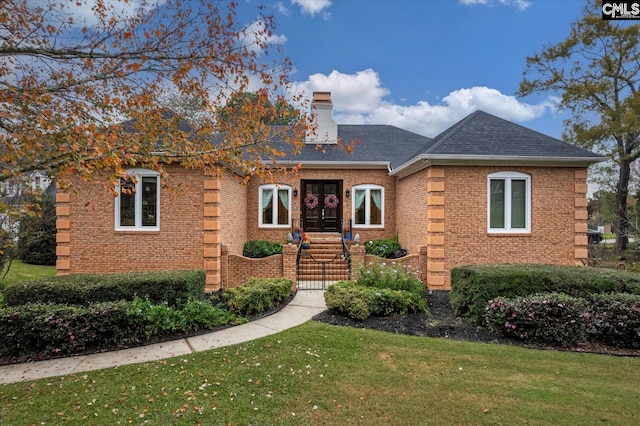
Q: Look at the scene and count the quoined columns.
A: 4